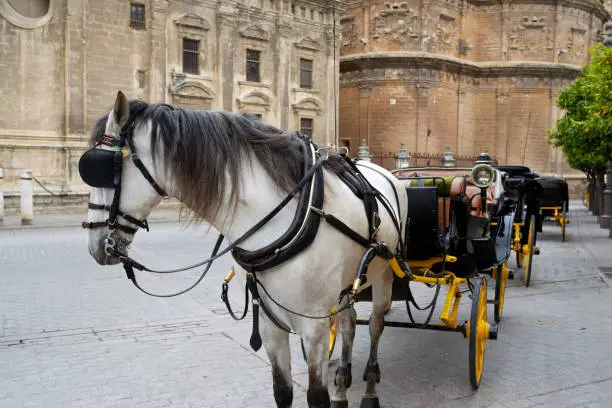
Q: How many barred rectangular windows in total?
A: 5